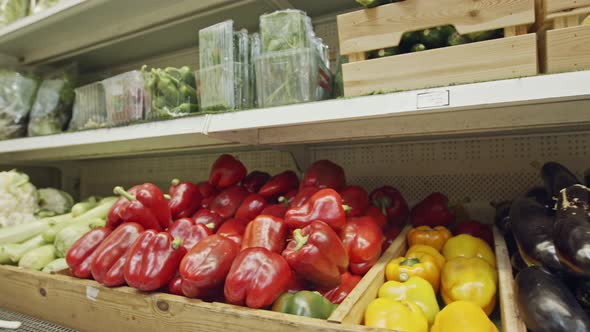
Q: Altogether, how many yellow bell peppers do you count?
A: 8